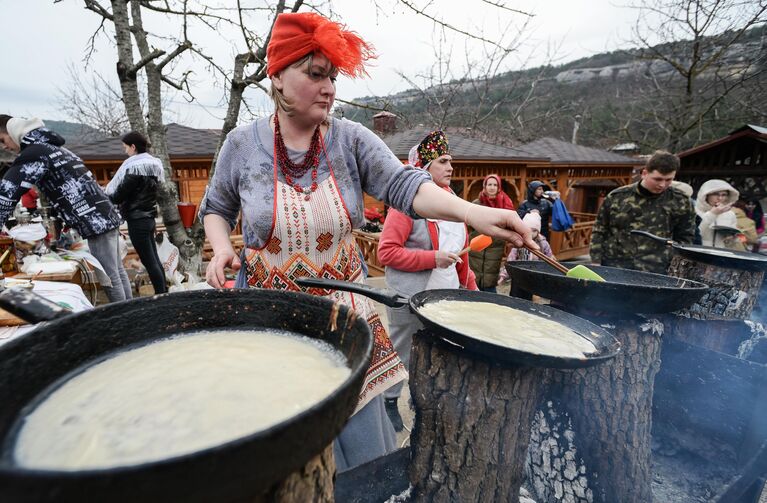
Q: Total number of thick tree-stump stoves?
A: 4